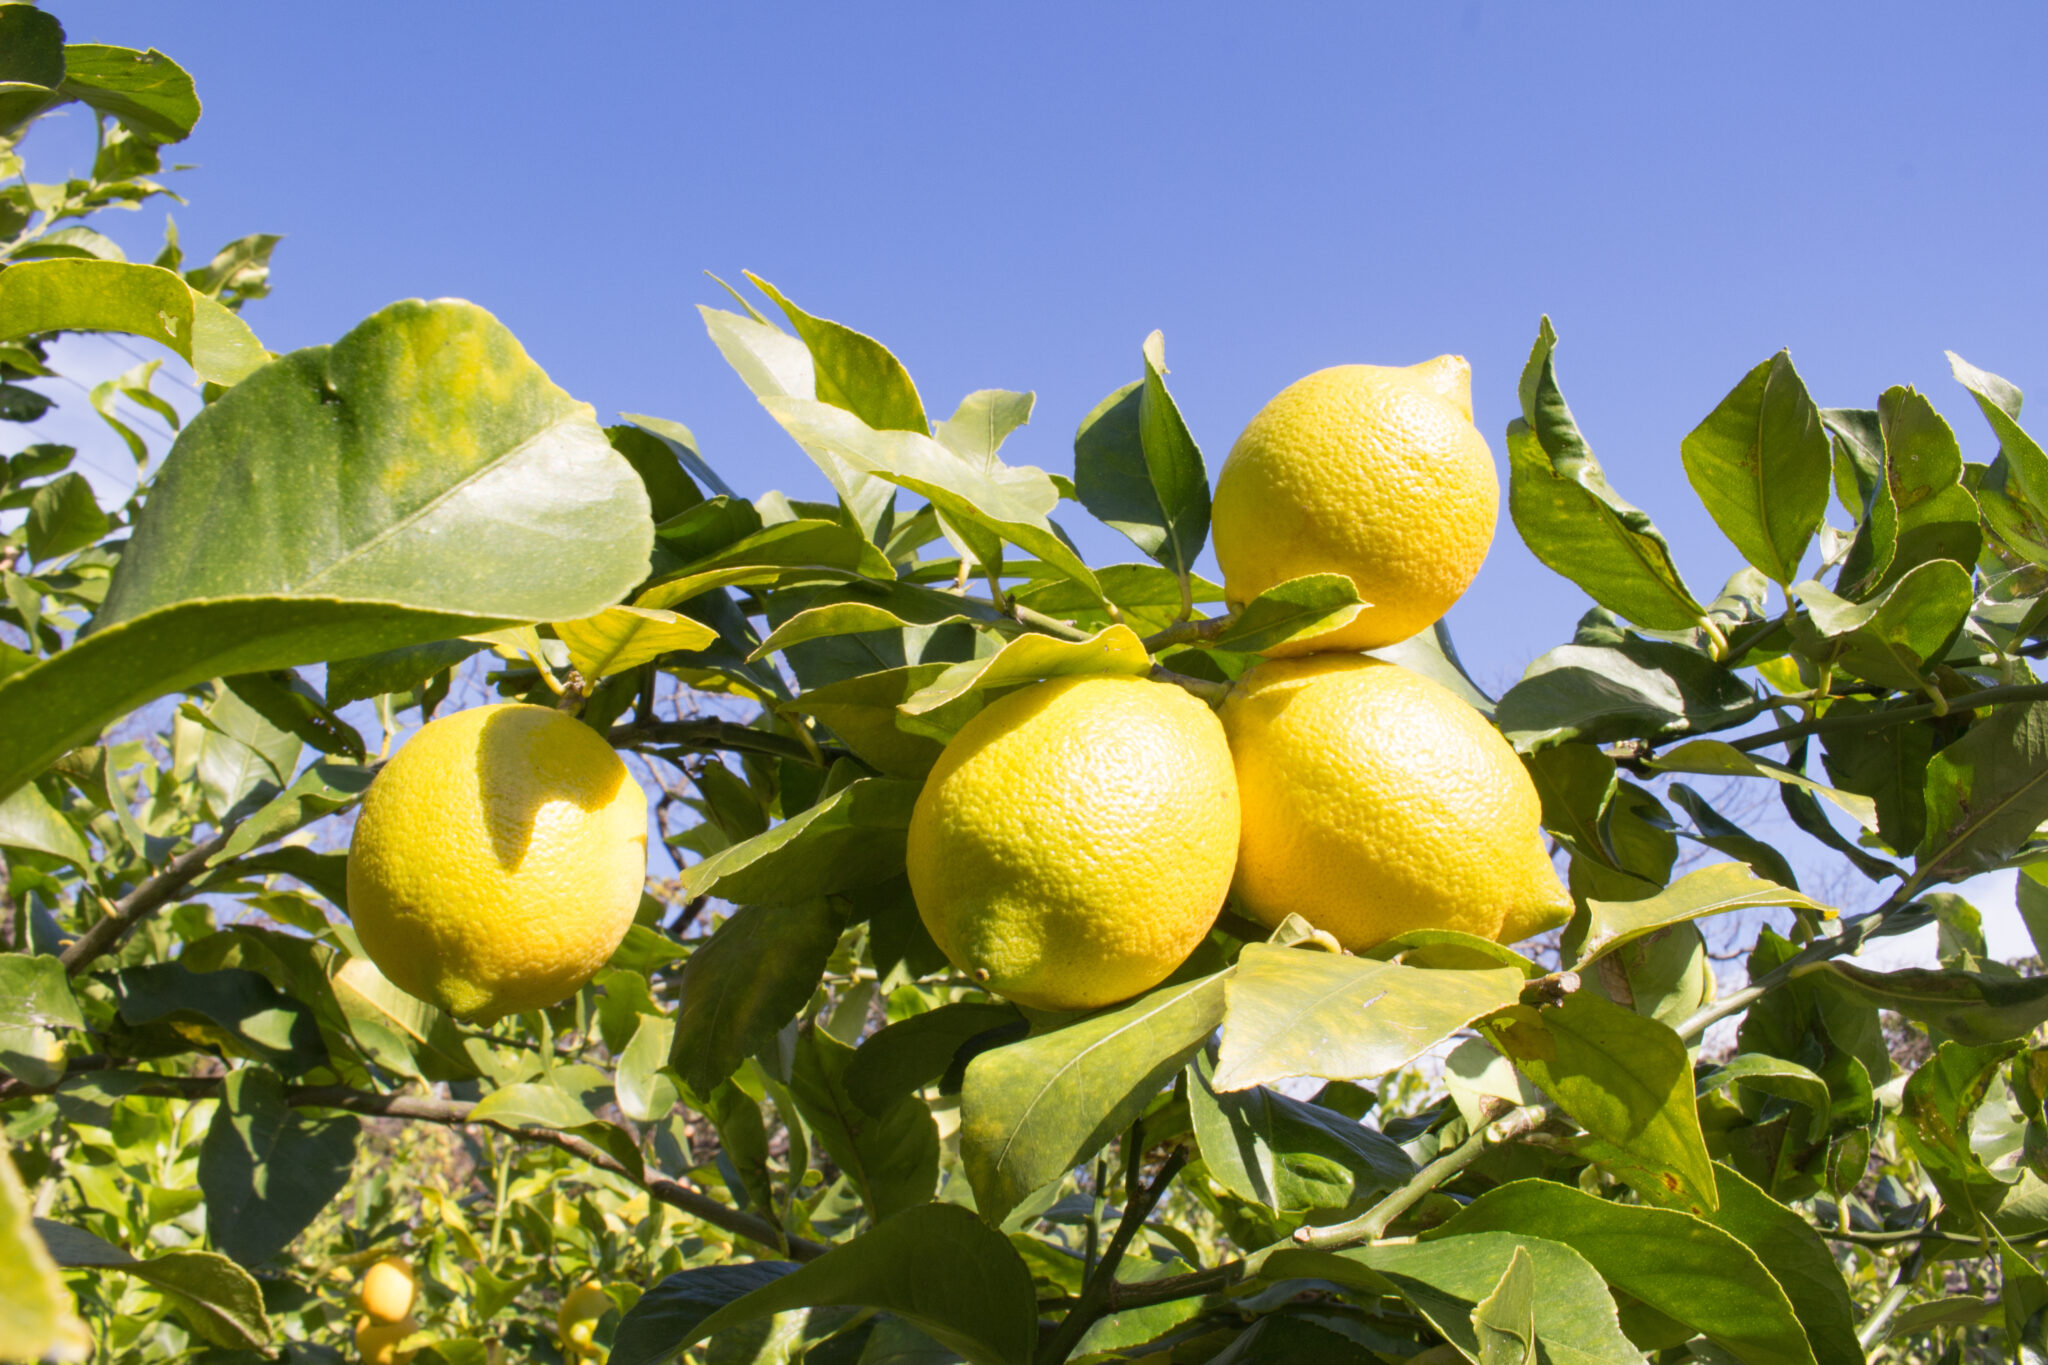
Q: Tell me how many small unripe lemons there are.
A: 0